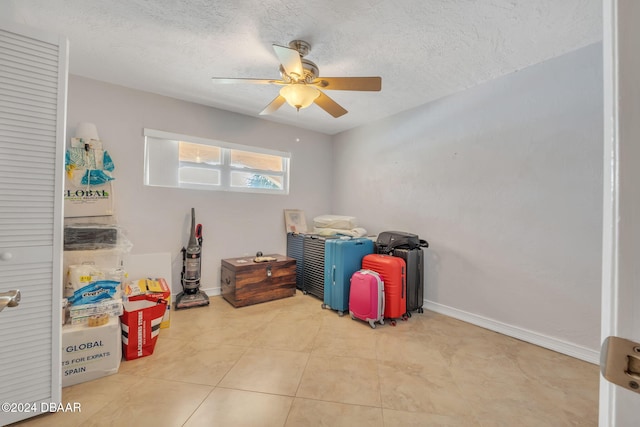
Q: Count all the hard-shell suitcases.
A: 6